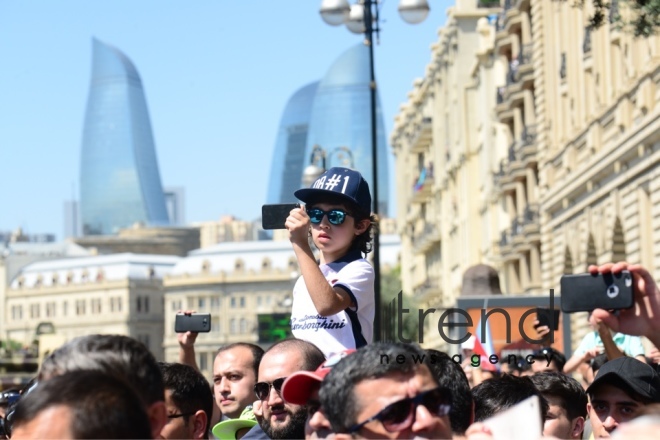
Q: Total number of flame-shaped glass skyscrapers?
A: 3